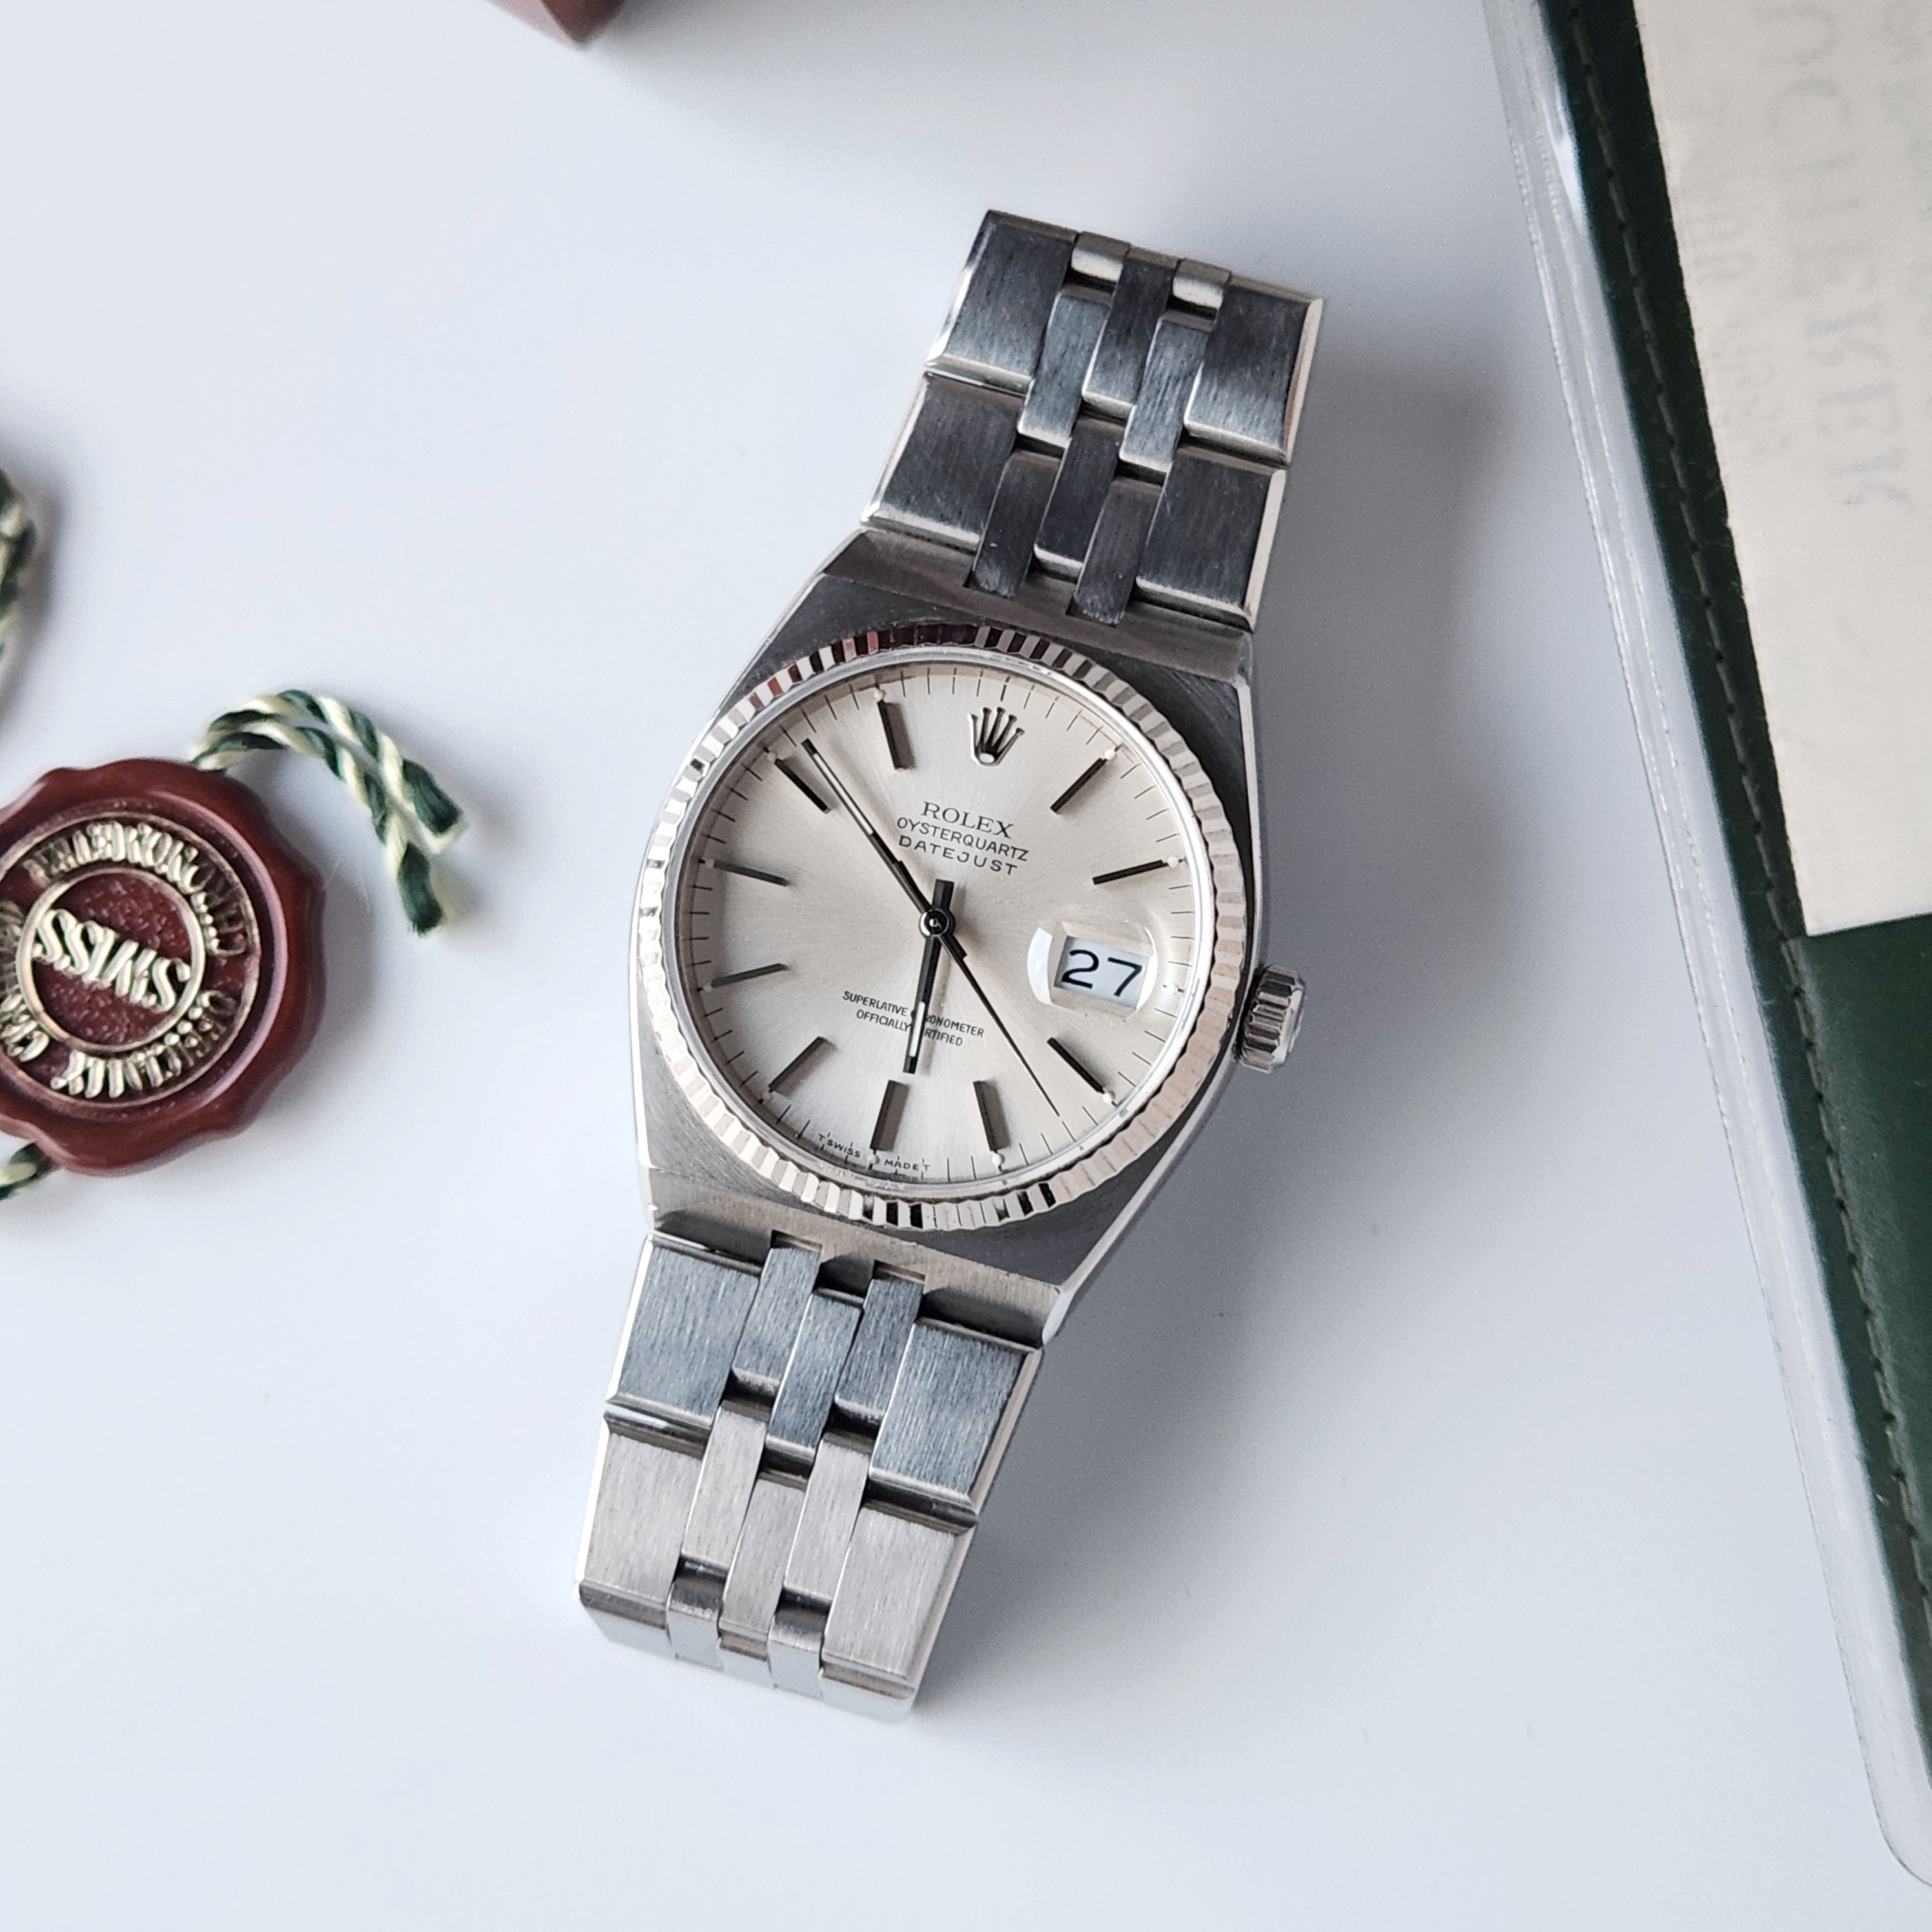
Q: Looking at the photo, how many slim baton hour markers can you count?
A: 10